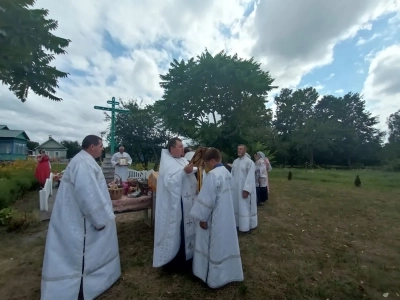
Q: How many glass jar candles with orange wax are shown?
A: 0